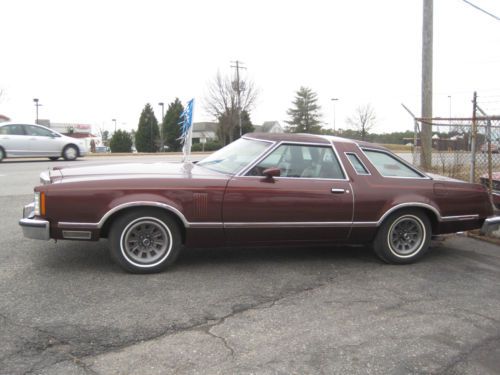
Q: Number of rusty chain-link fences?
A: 1